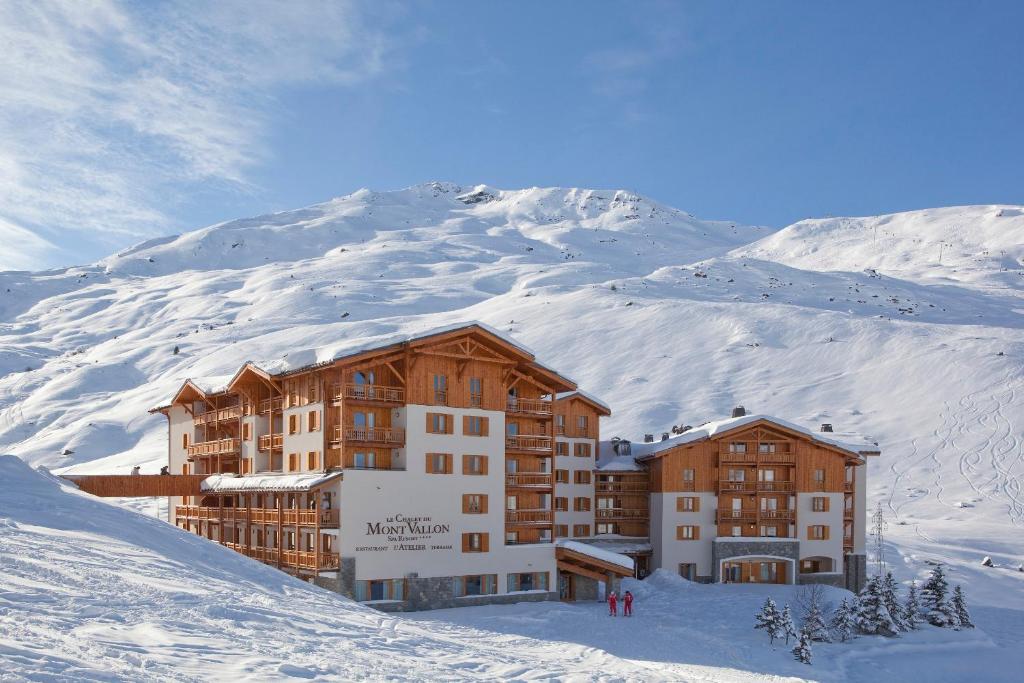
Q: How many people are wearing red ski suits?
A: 2